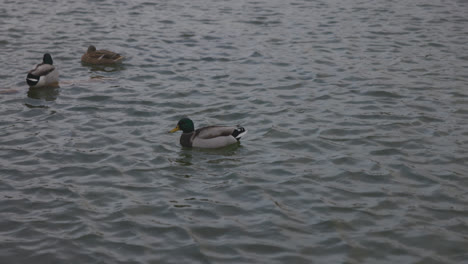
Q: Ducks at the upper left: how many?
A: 2